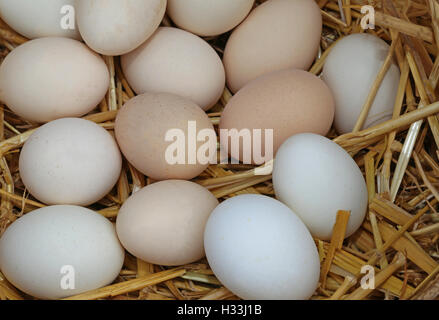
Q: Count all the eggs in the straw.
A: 14